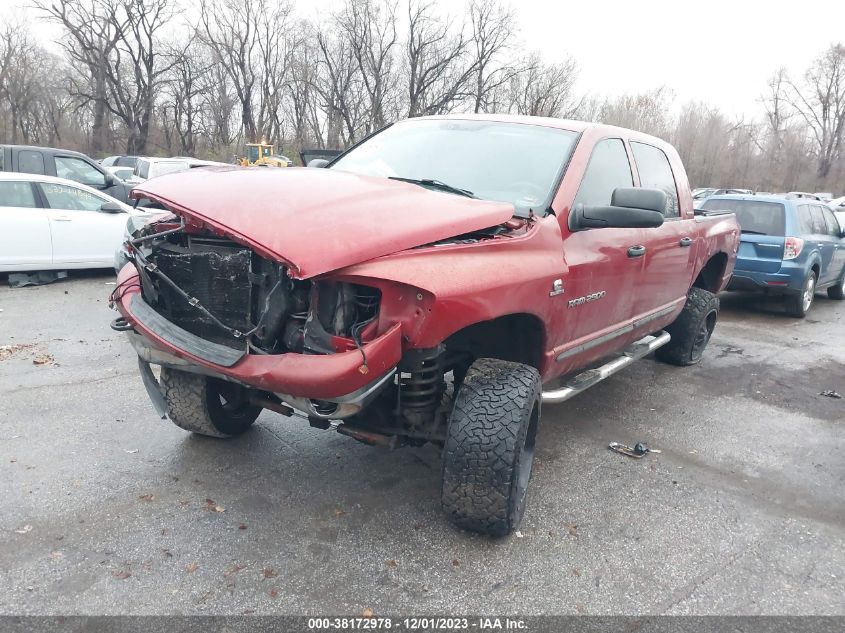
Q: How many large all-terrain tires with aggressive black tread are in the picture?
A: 3